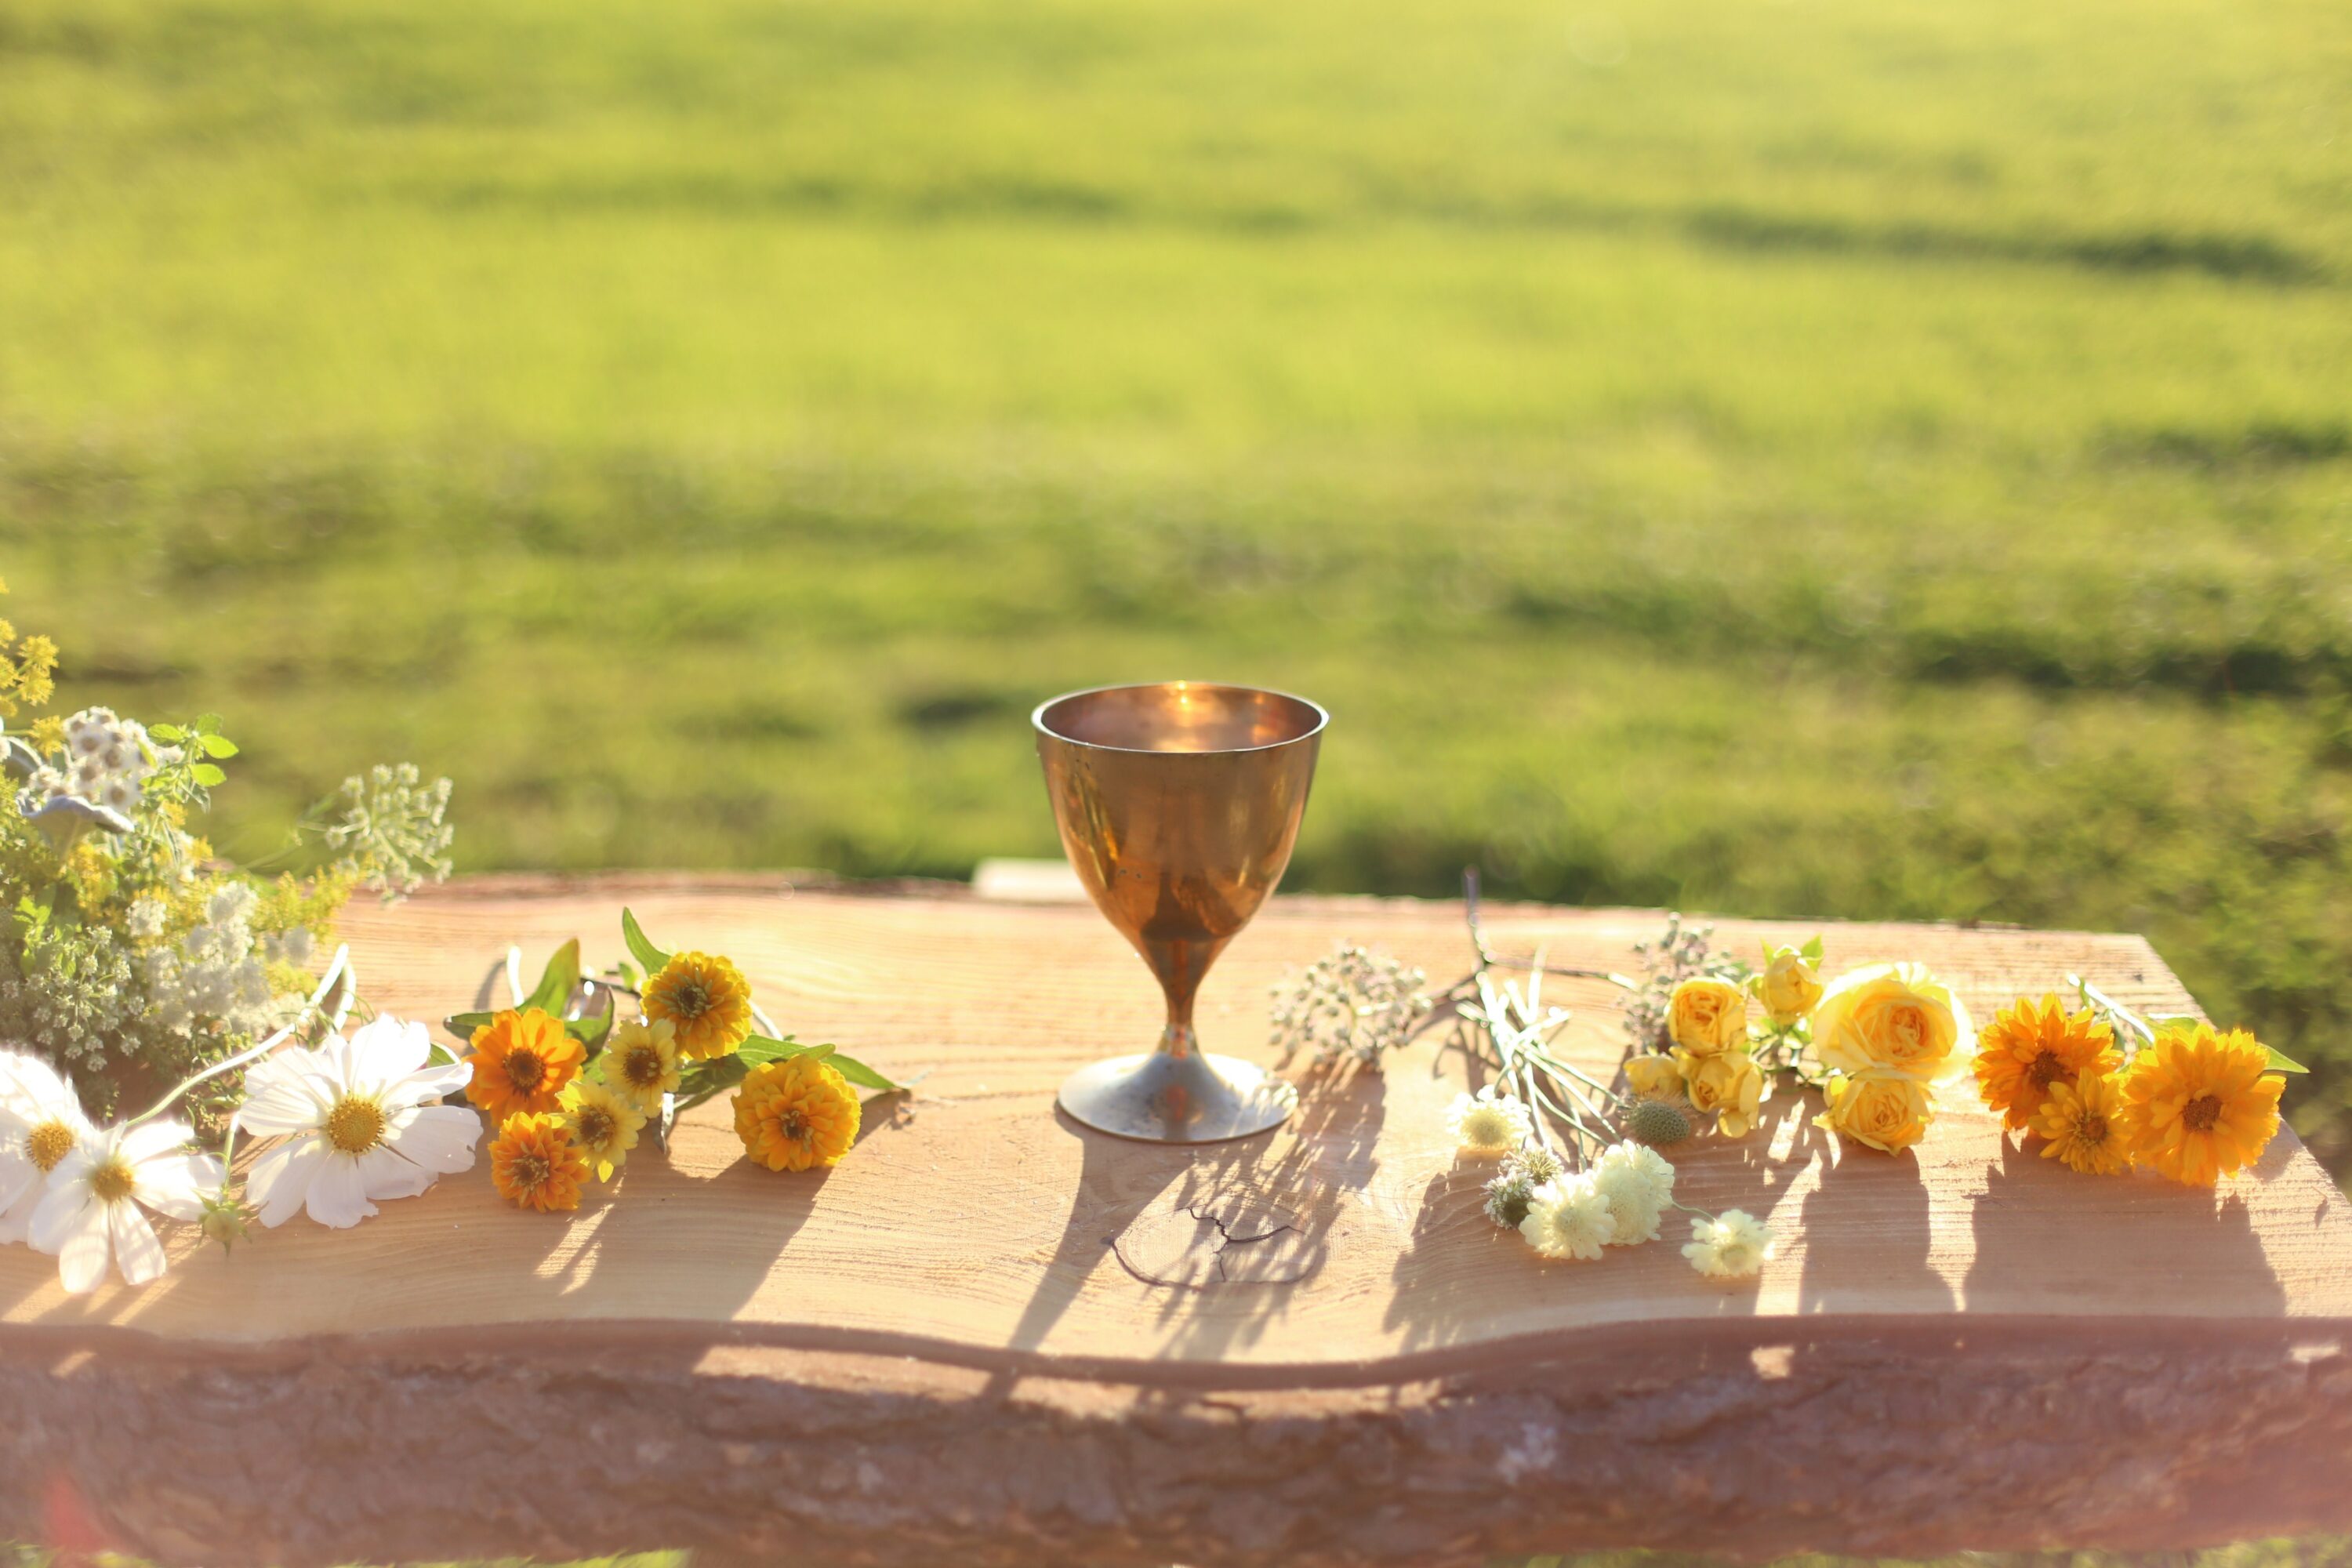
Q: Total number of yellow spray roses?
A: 6